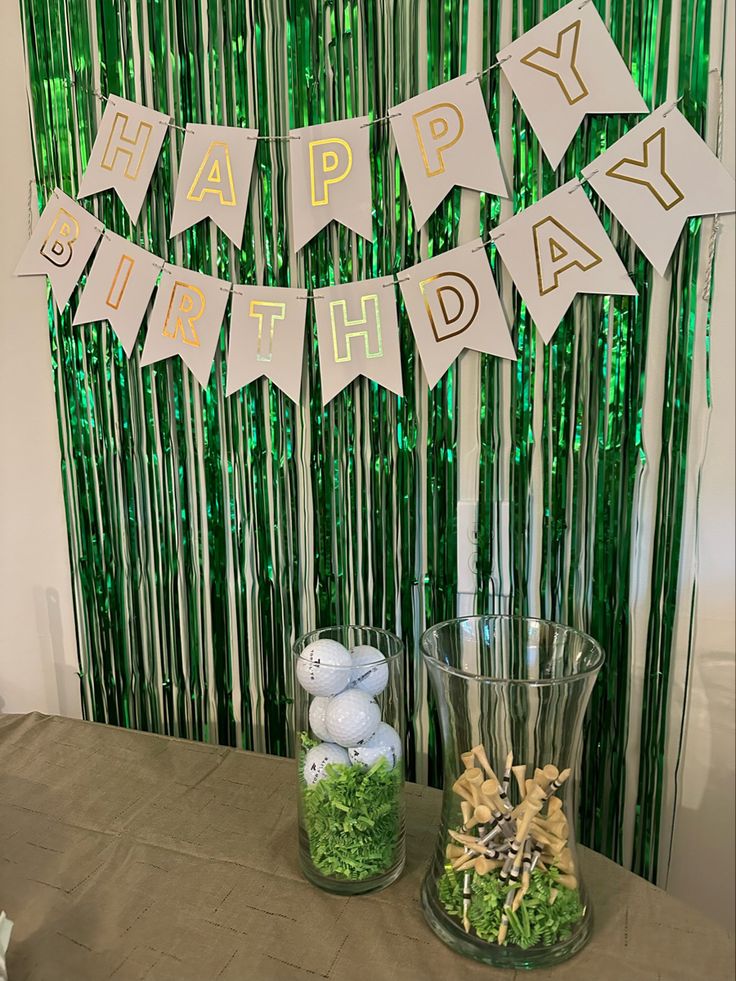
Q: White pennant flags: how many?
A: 13